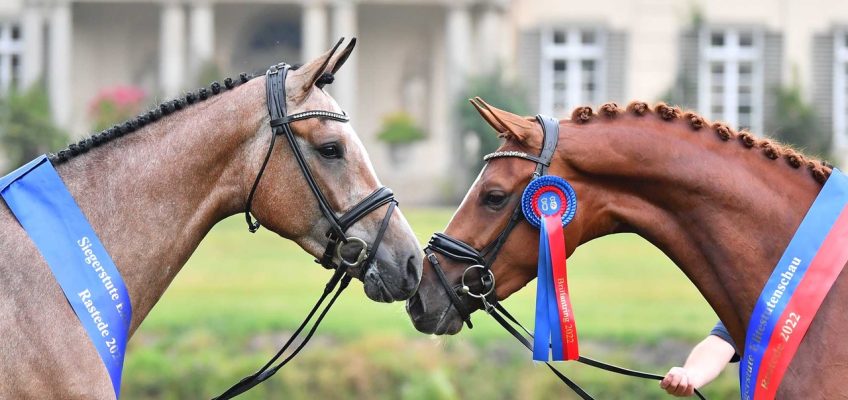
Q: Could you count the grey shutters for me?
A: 5